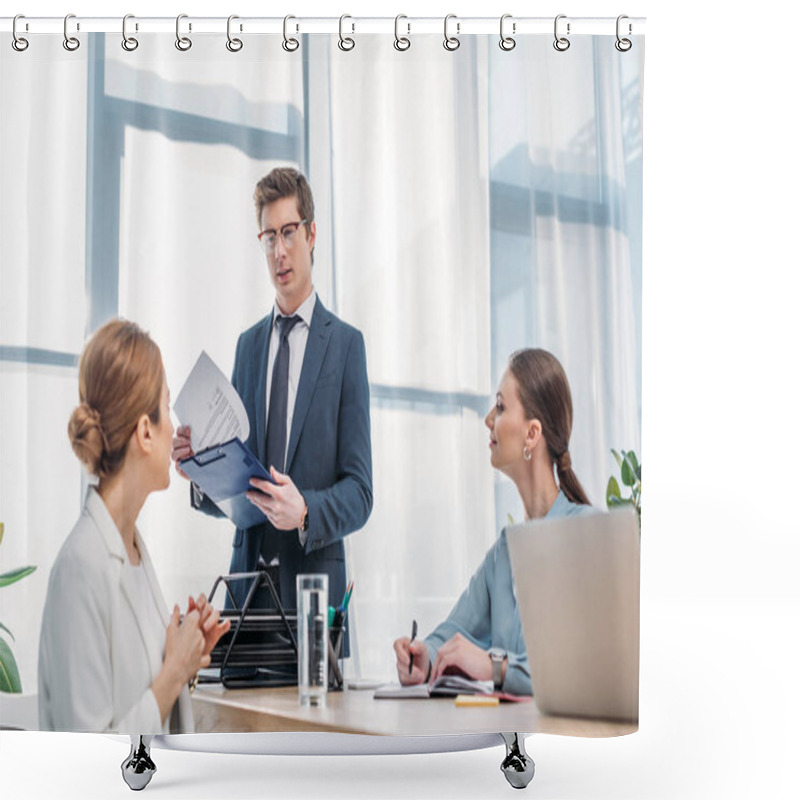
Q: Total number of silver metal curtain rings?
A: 12